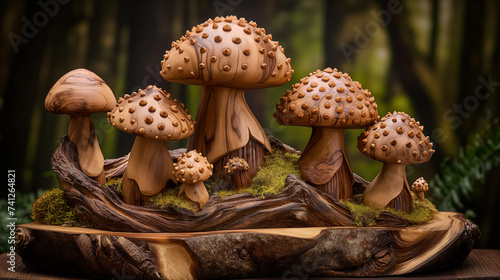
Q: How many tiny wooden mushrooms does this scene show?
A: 3